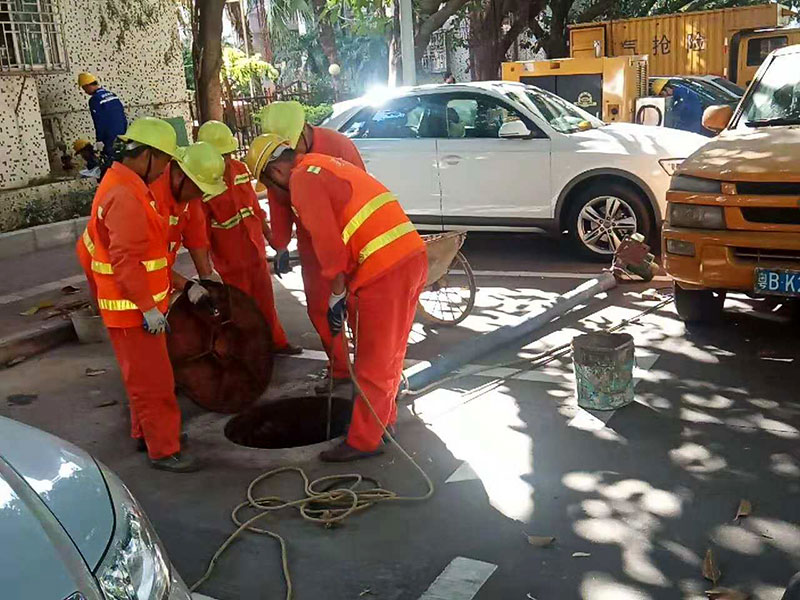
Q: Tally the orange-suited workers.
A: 5